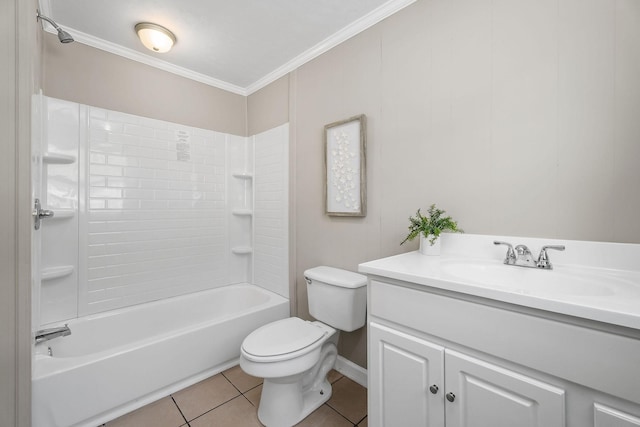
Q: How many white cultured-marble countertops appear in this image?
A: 1